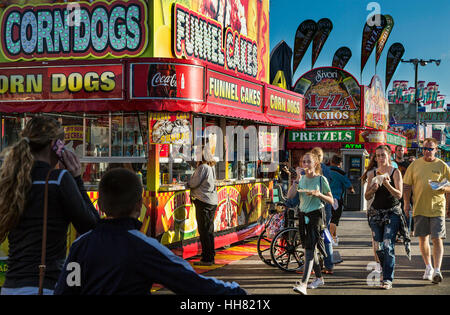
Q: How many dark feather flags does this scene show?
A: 6